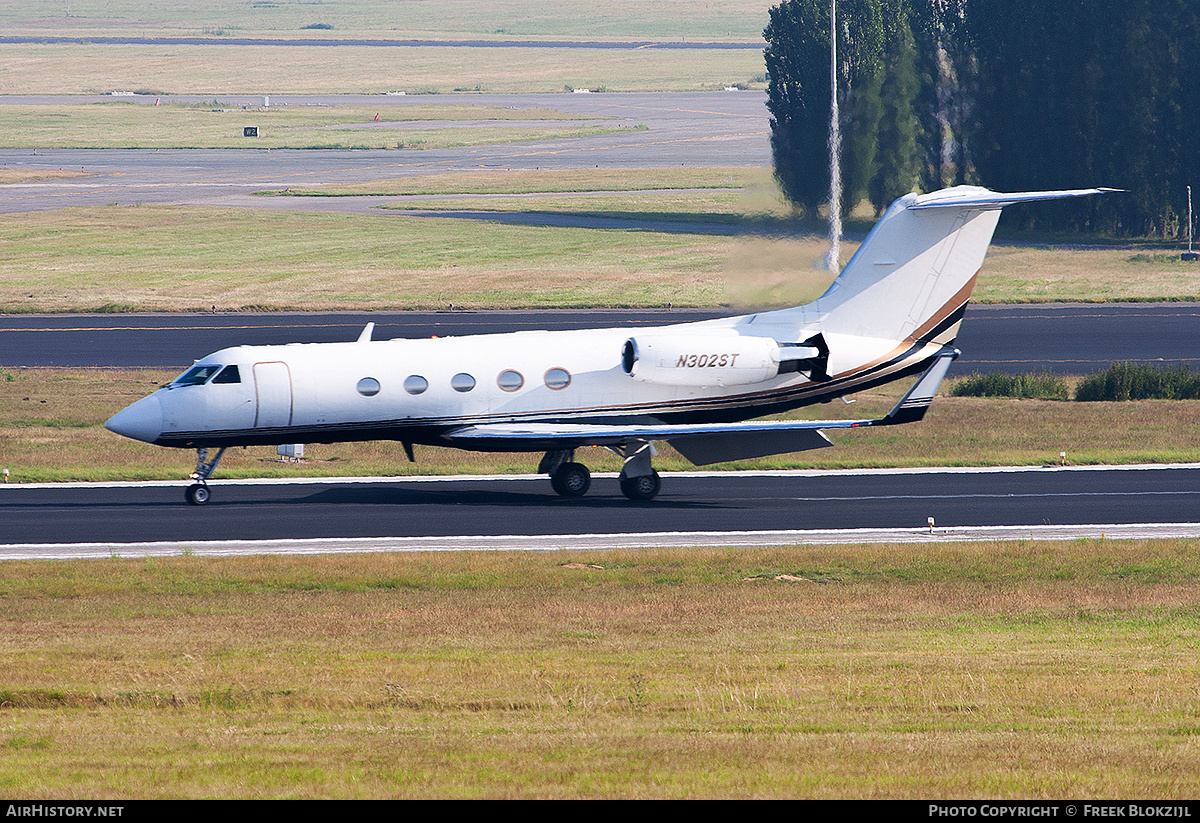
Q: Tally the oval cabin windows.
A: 5